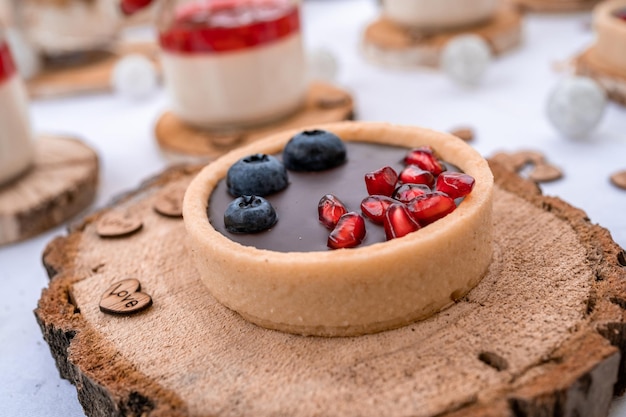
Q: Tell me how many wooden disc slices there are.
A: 7